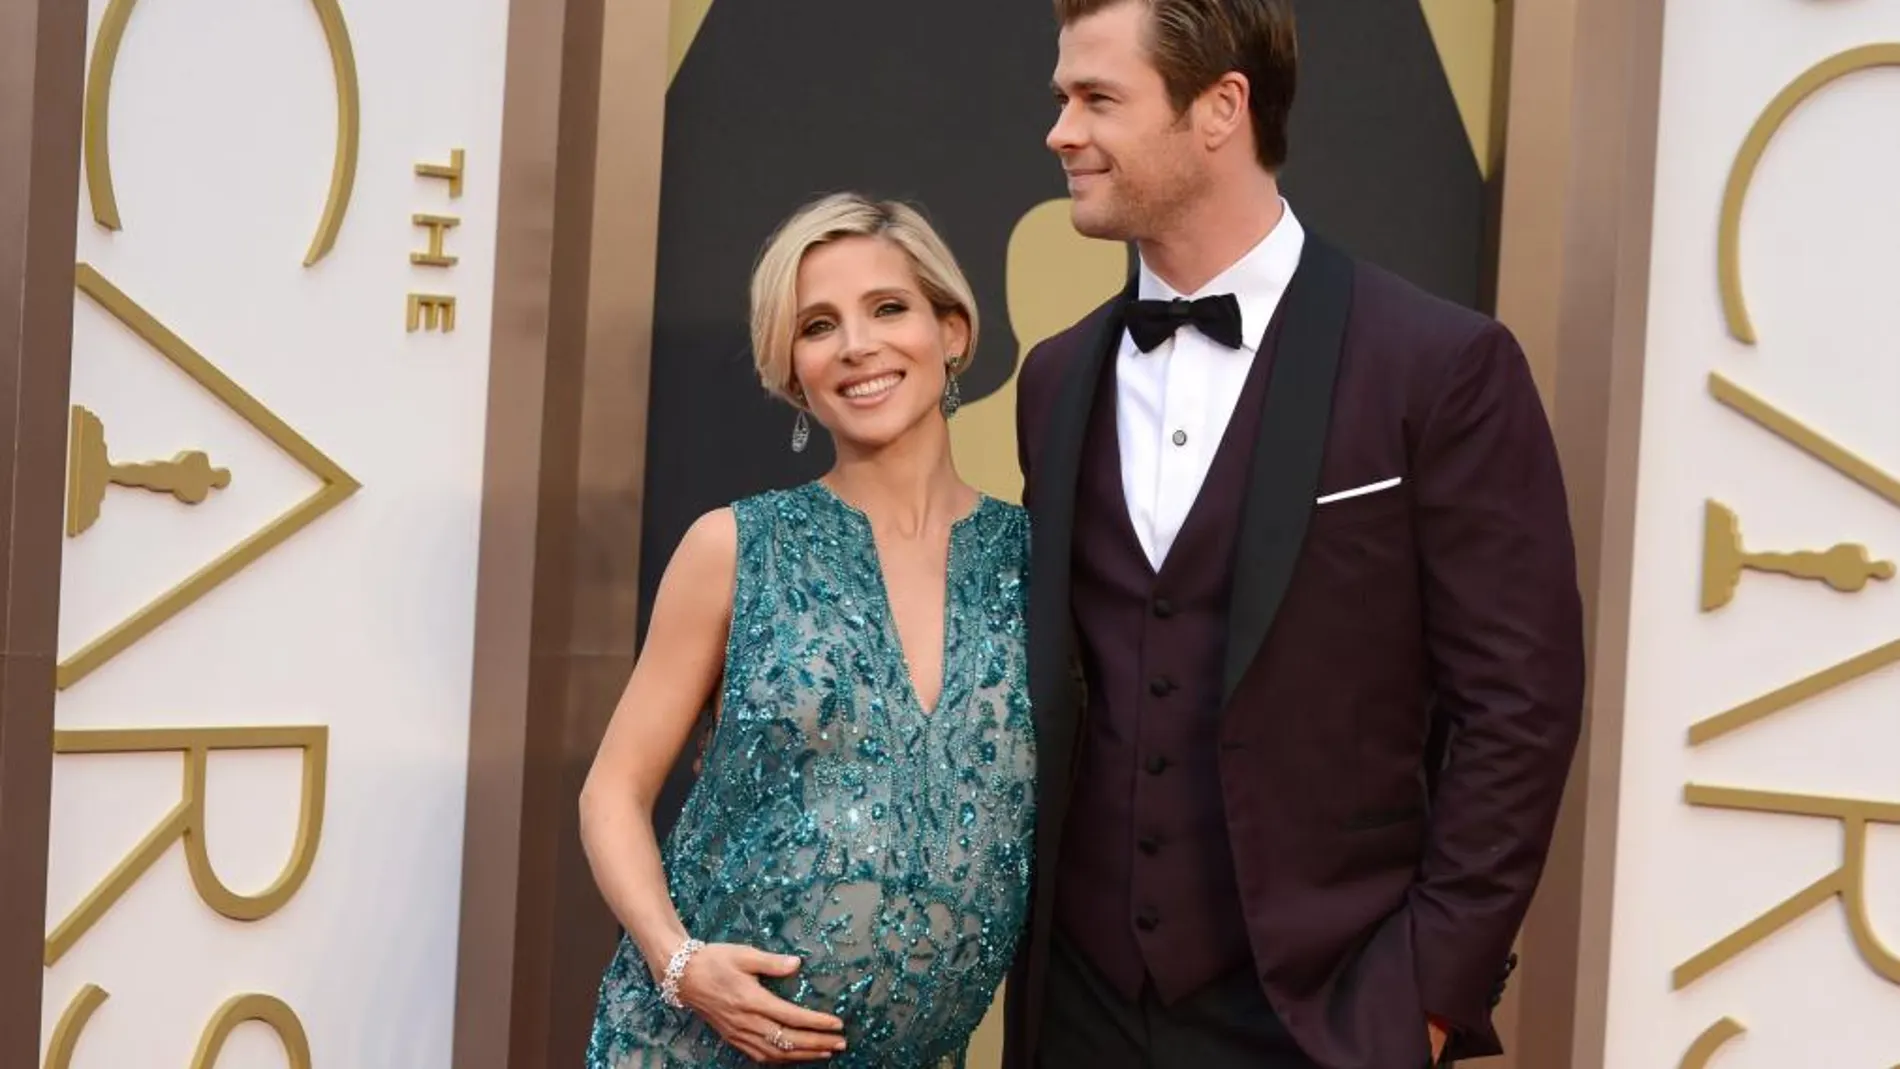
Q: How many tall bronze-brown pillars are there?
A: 3